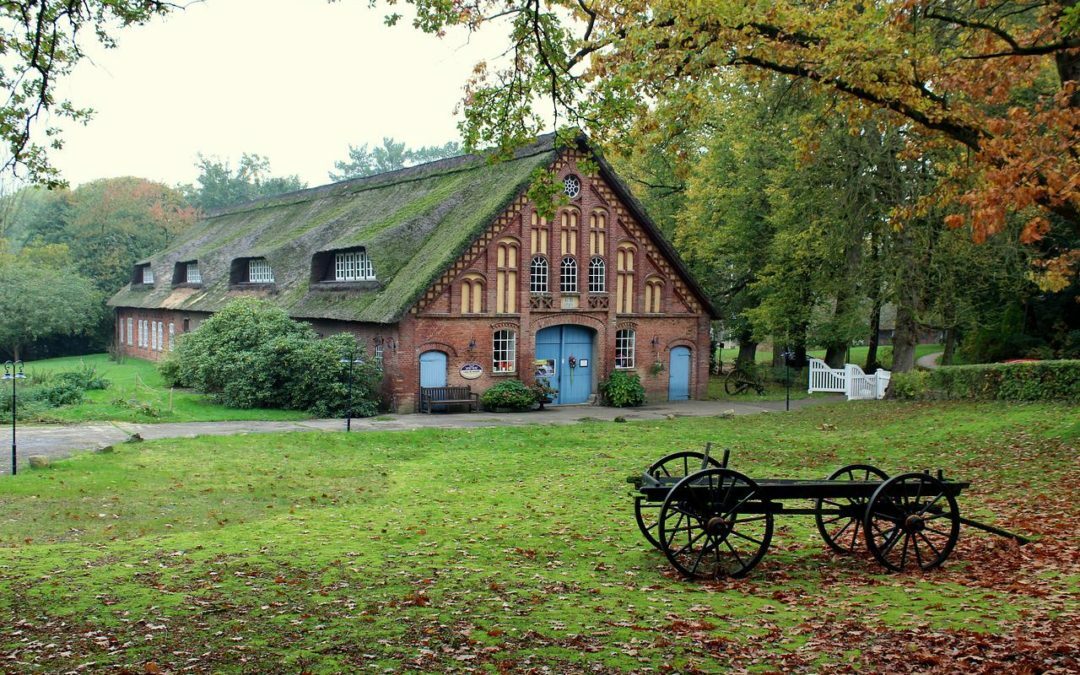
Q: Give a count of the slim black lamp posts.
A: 3